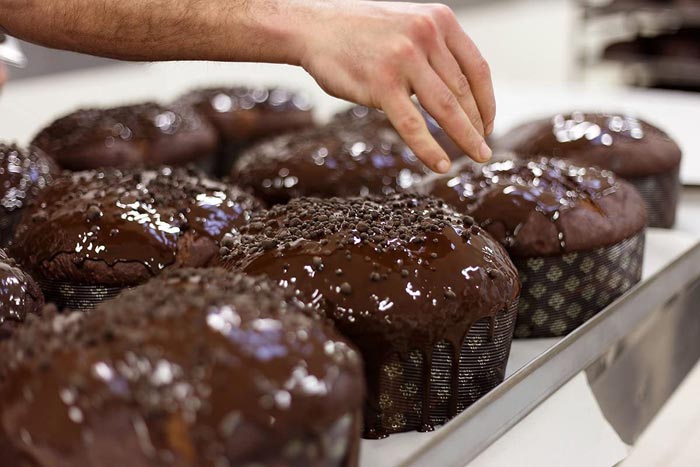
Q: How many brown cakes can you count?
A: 11